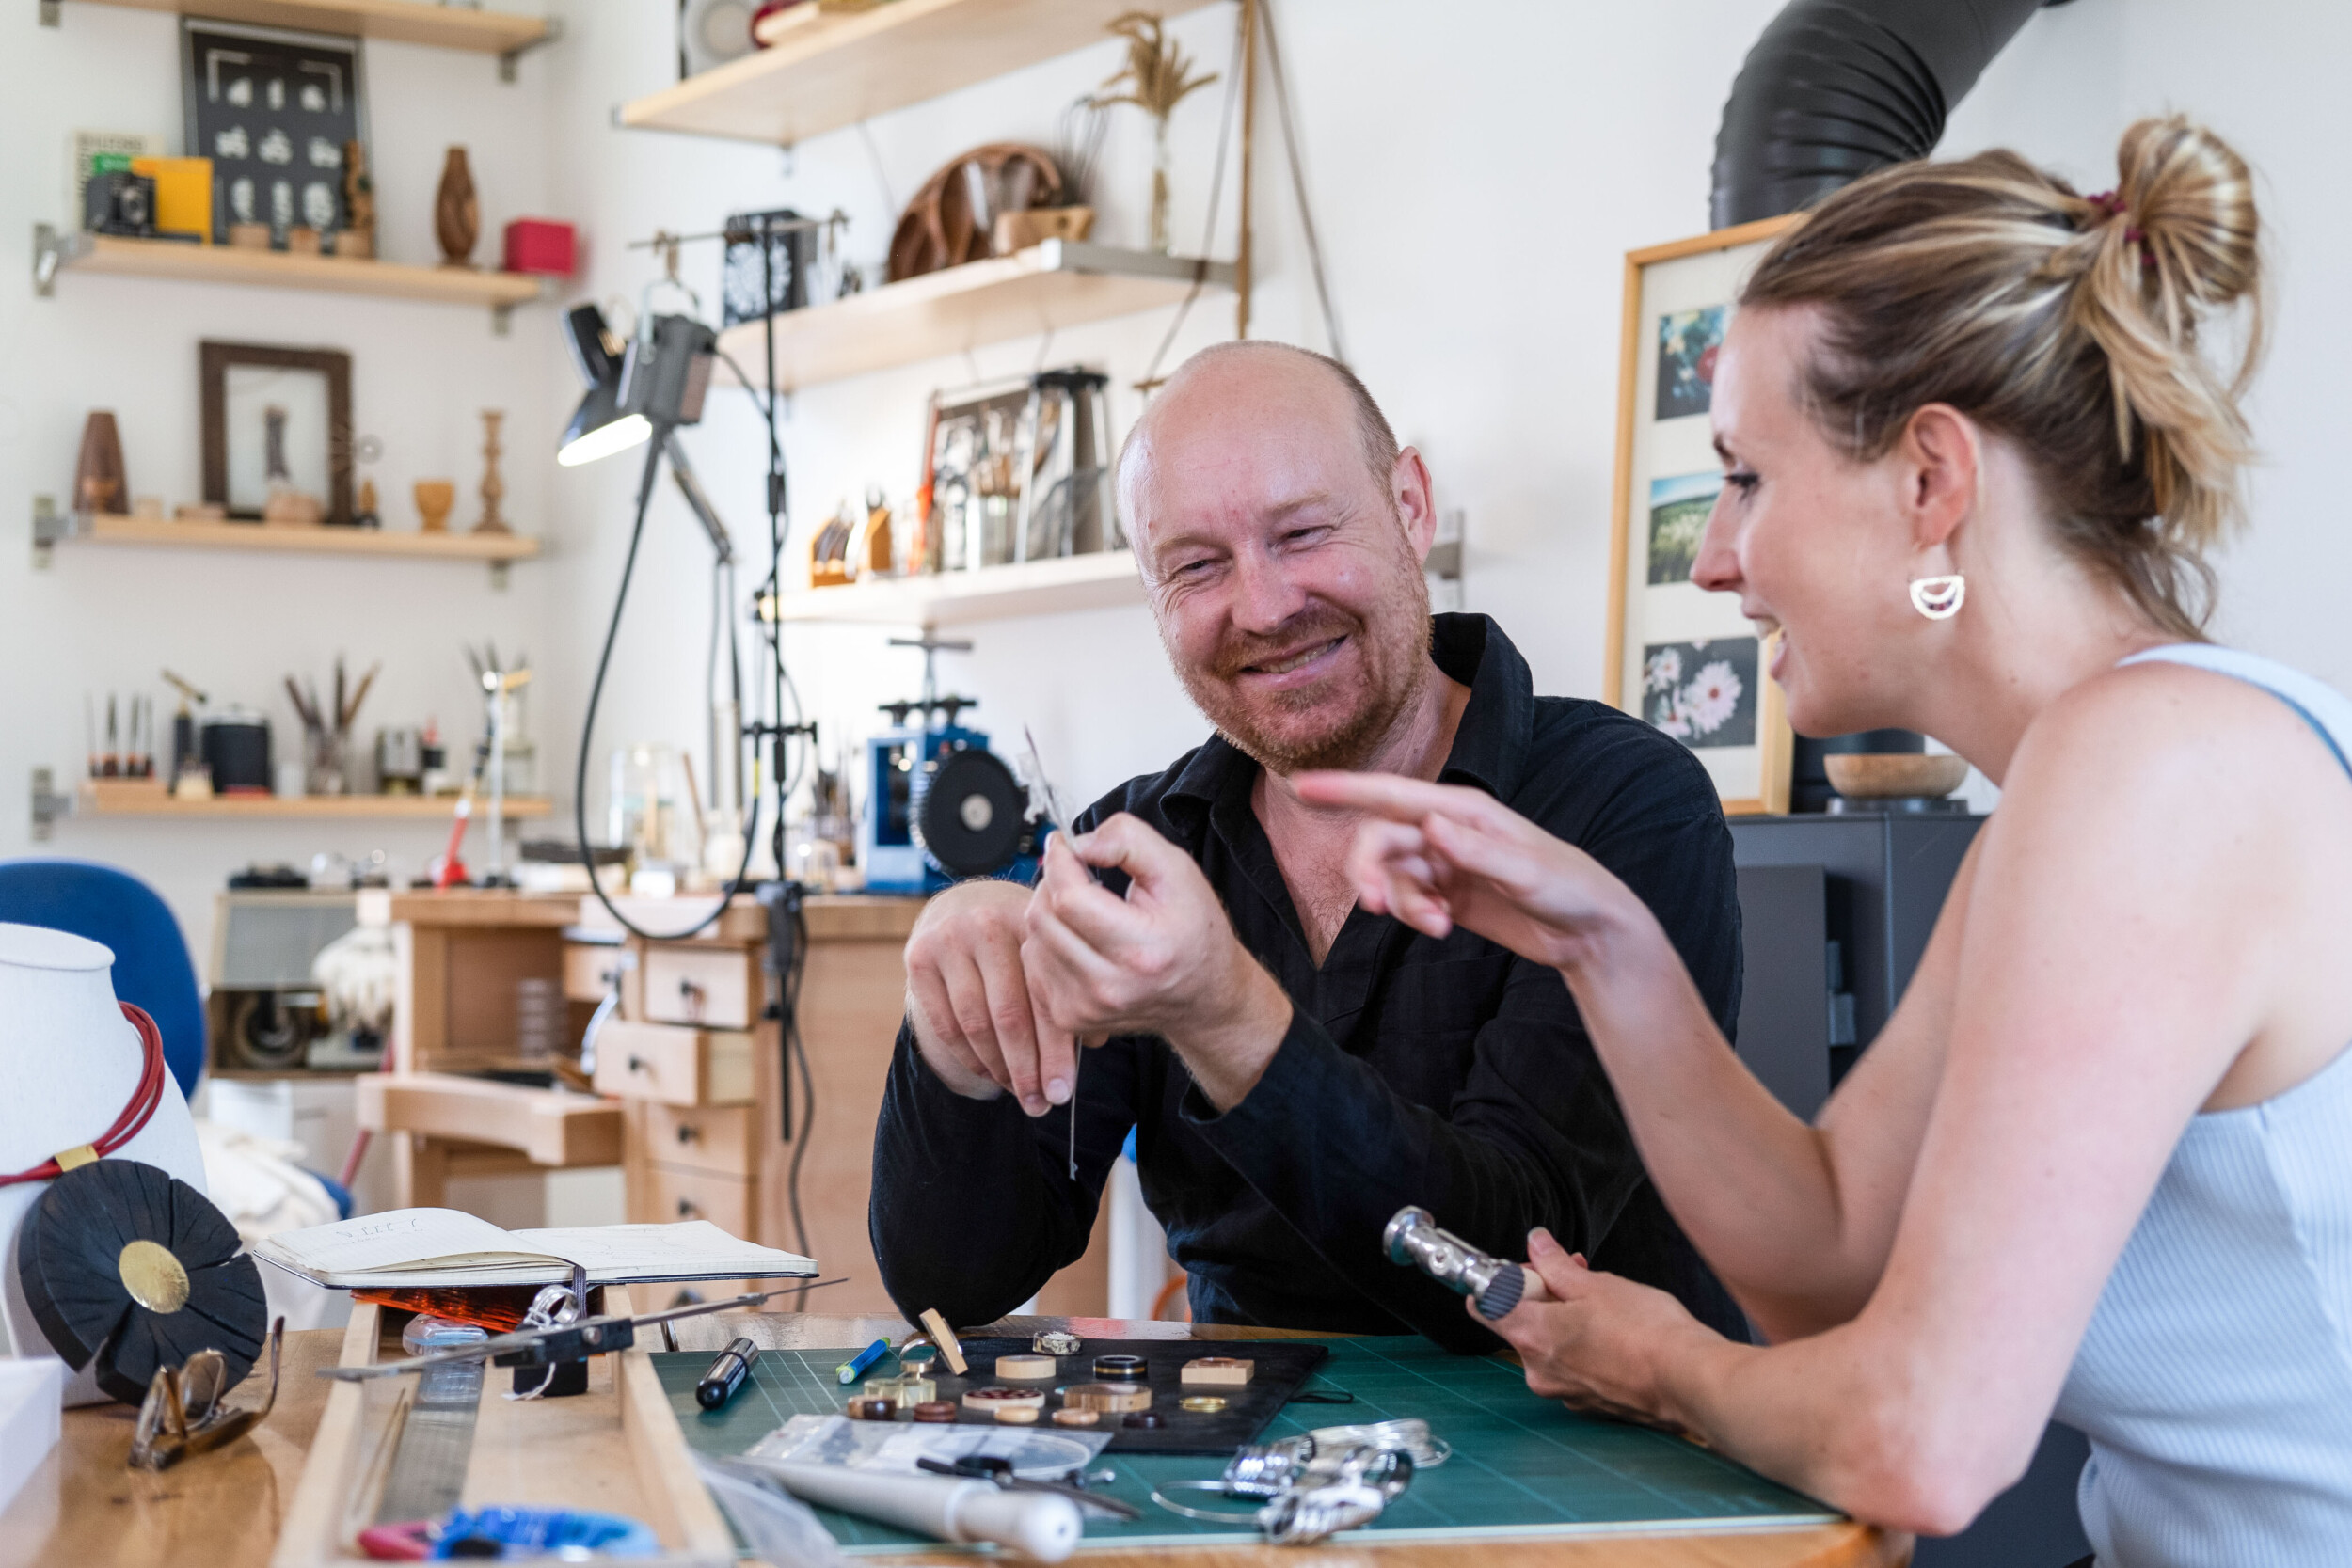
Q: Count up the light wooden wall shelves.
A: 7